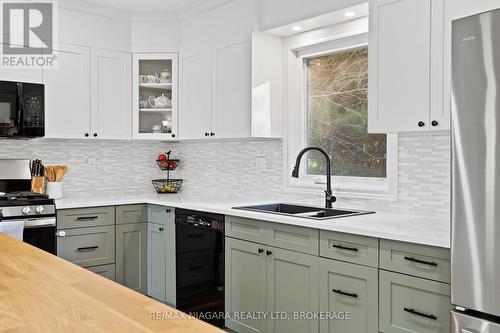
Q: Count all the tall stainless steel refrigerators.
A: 1